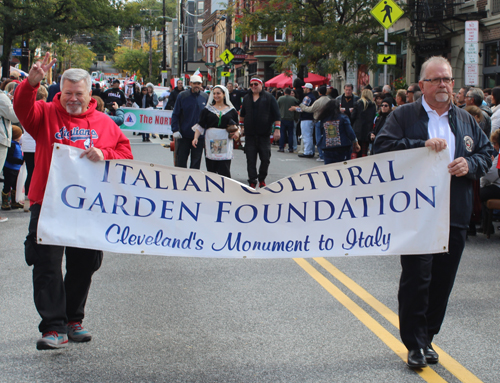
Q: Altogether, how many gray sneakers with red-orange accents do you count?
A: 2